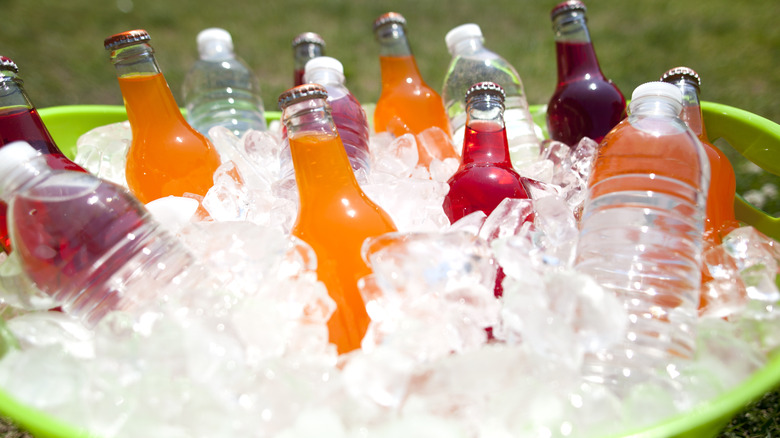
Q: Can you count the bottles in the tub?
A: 13